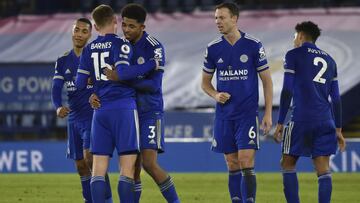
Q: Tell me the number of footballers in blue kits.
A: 5